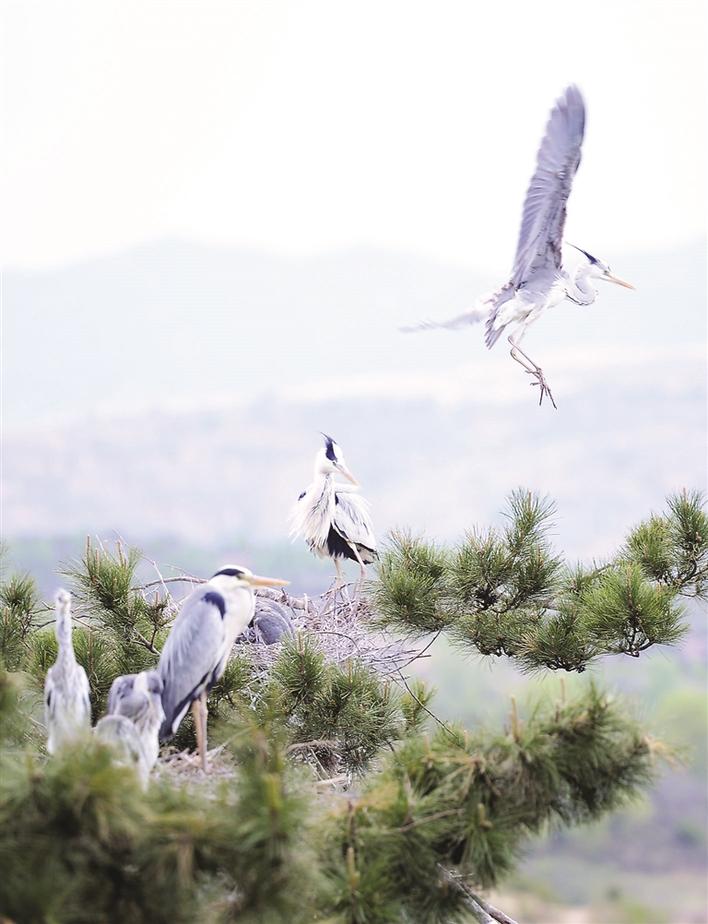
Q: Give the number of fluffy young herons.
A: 3